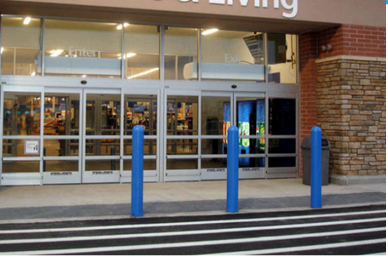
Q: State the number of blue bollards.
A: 3